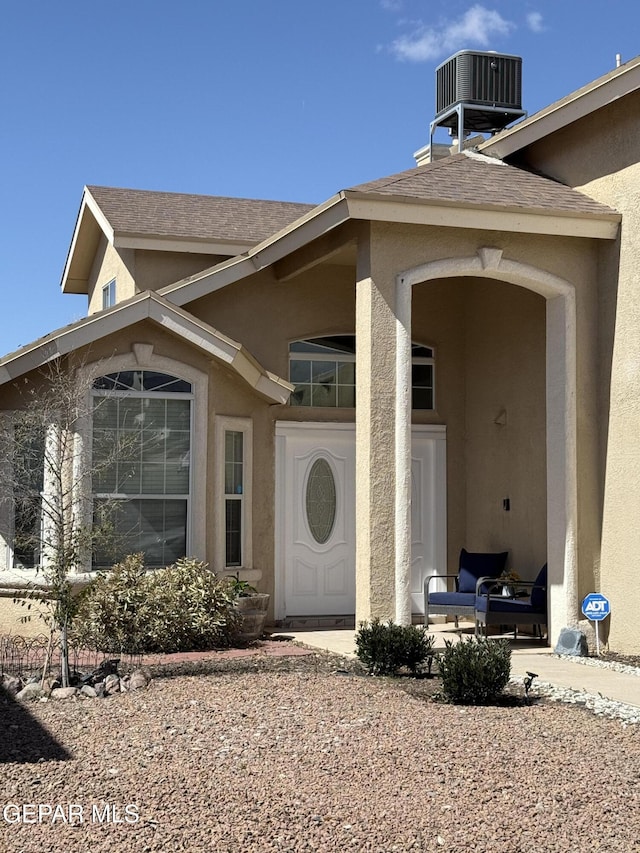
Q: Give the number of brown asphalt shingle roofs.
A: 2